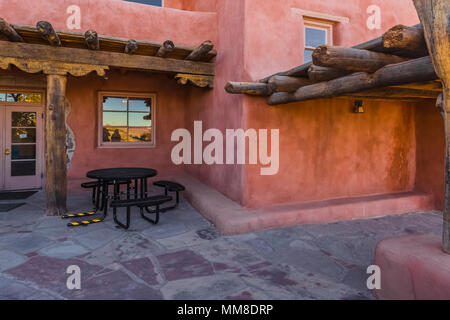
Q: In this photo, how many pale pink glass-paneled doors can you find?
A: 1